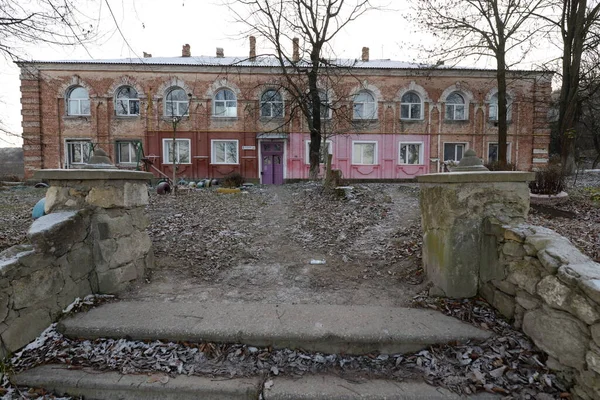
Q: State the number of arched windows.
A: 10